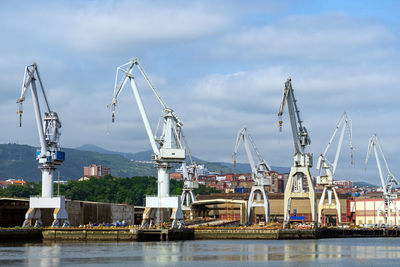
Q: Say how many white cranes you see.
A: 7